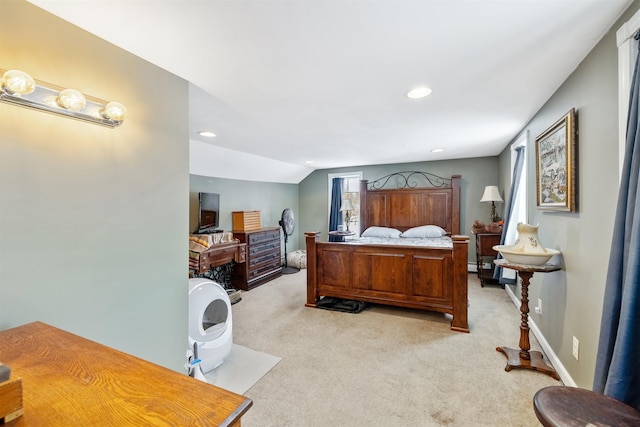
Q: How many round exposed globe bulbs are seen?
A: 3